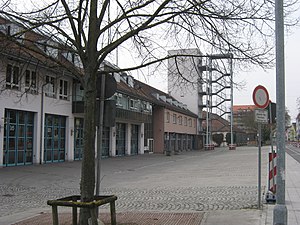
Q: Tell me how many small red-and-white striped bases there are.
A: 2